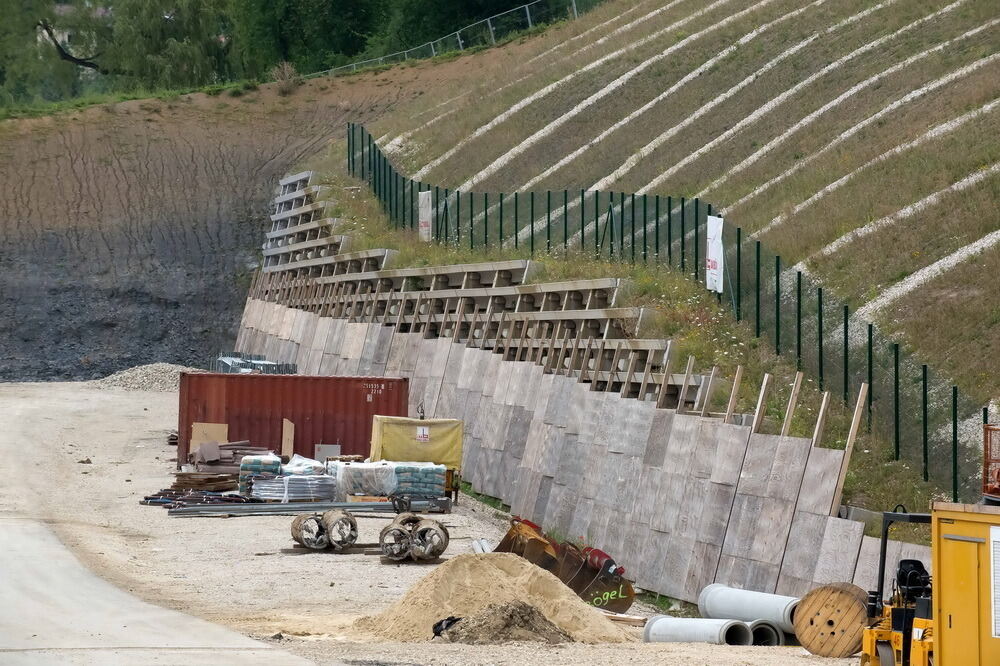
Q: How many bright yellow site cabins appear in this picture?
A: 1